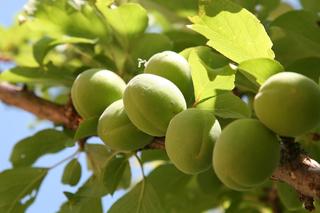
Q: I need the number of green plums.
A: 7